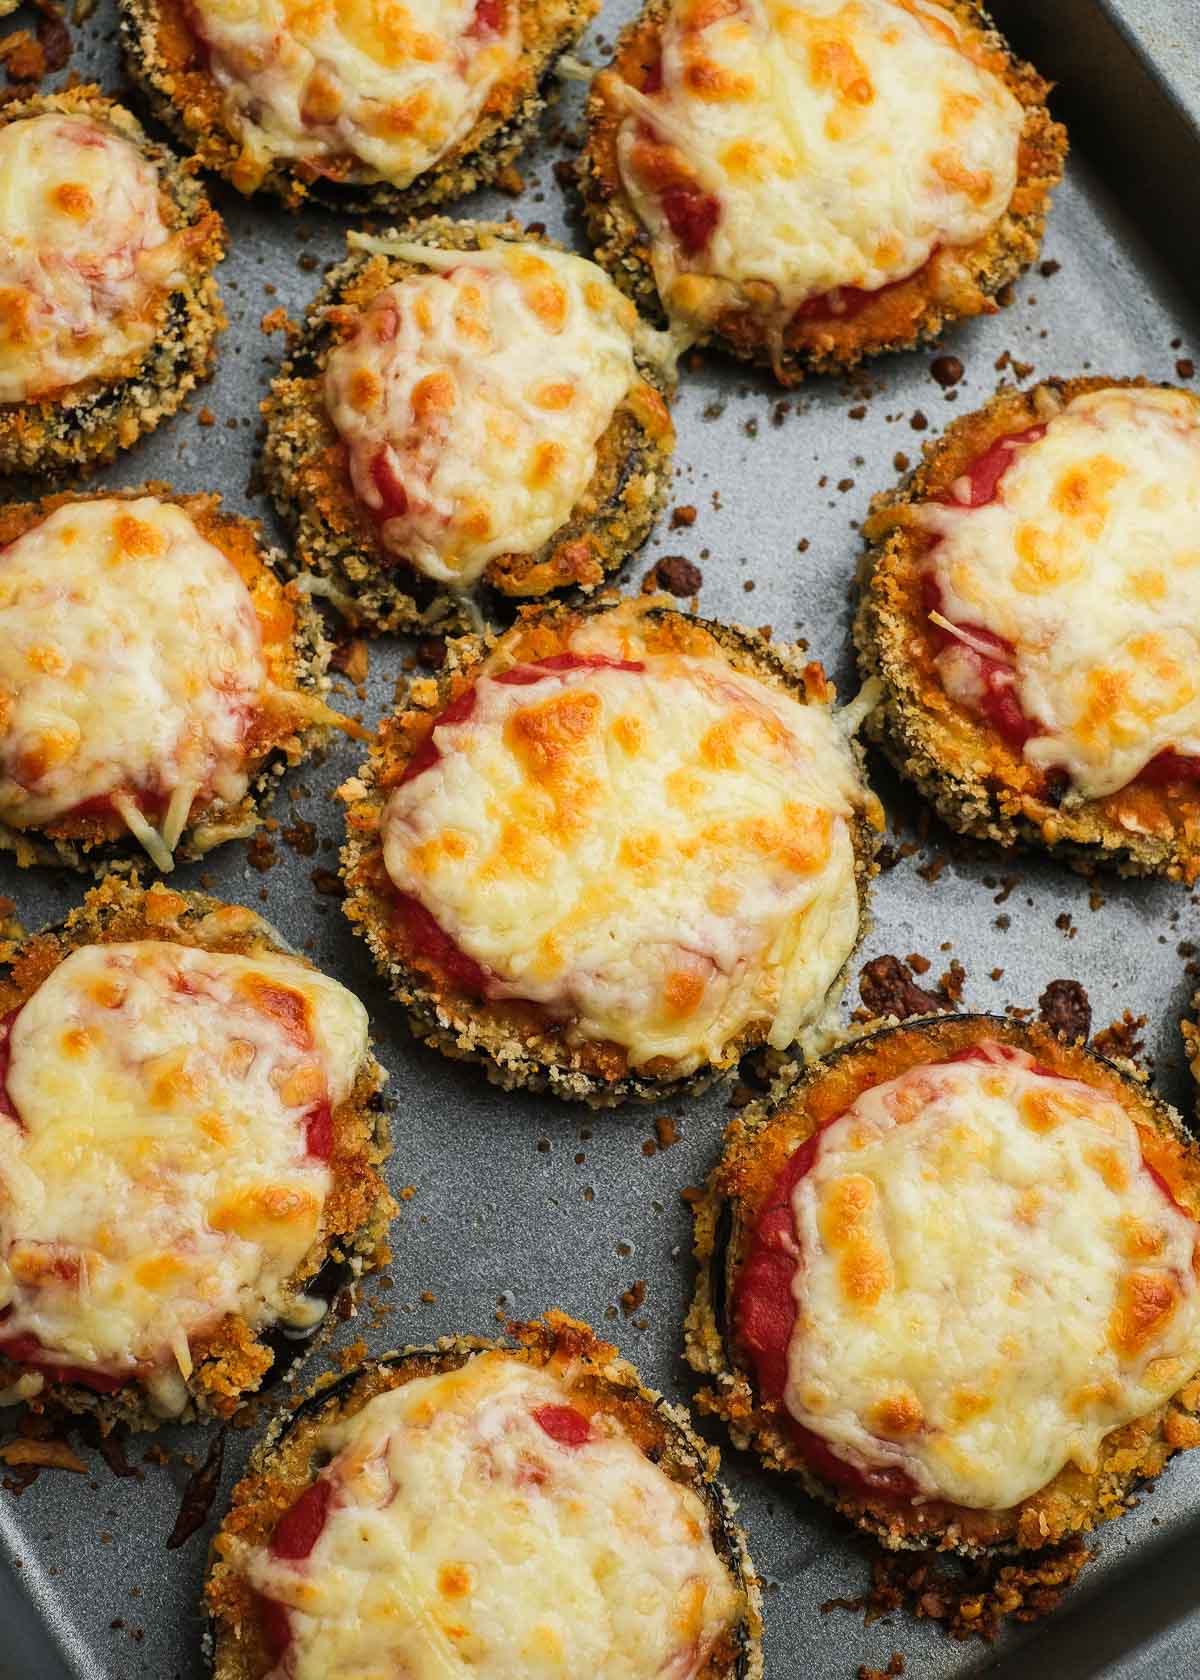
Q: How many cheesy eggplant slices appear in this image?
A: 10